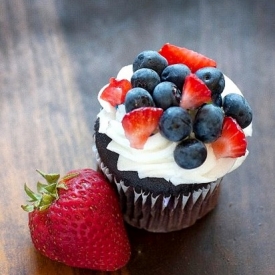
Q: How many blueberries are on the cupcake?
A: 11